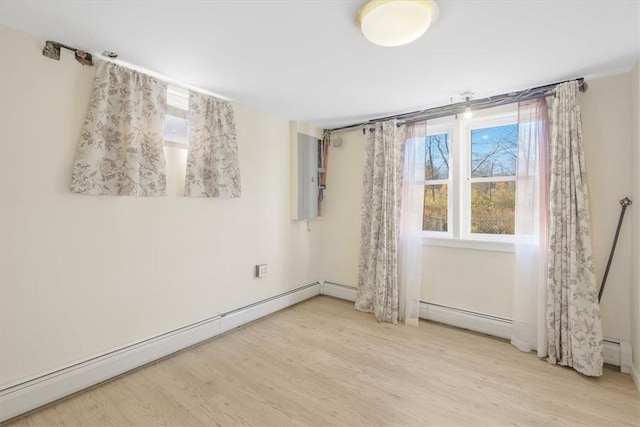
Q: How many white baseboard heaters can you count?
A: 2